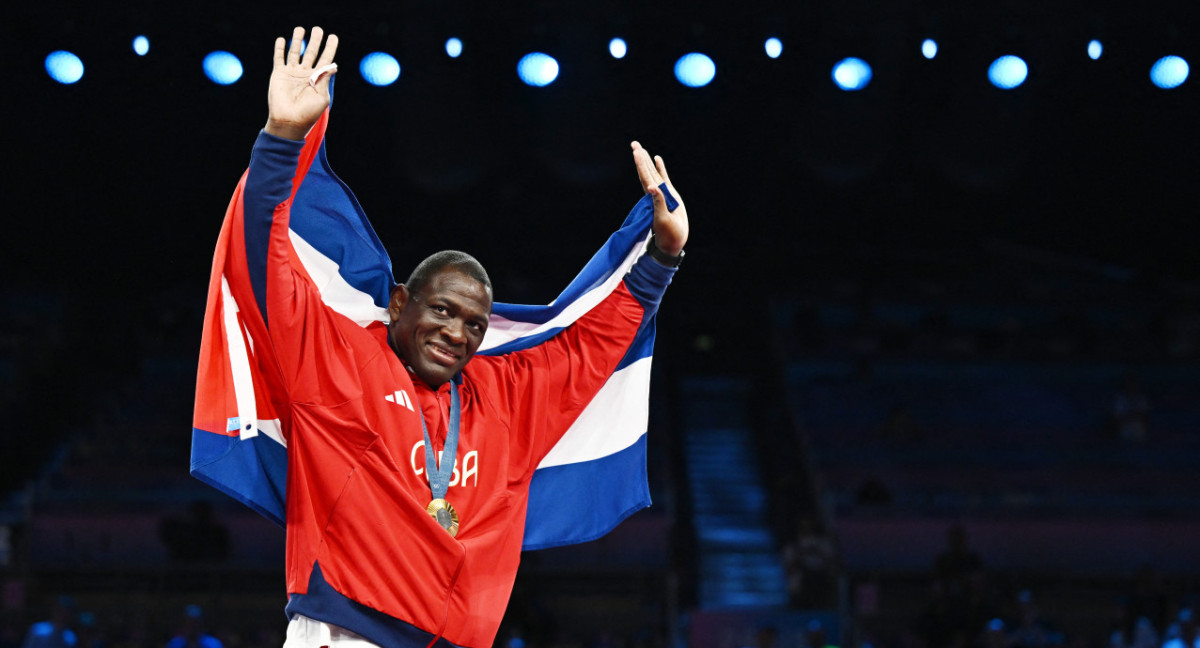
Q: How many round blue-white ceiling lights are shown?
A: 15